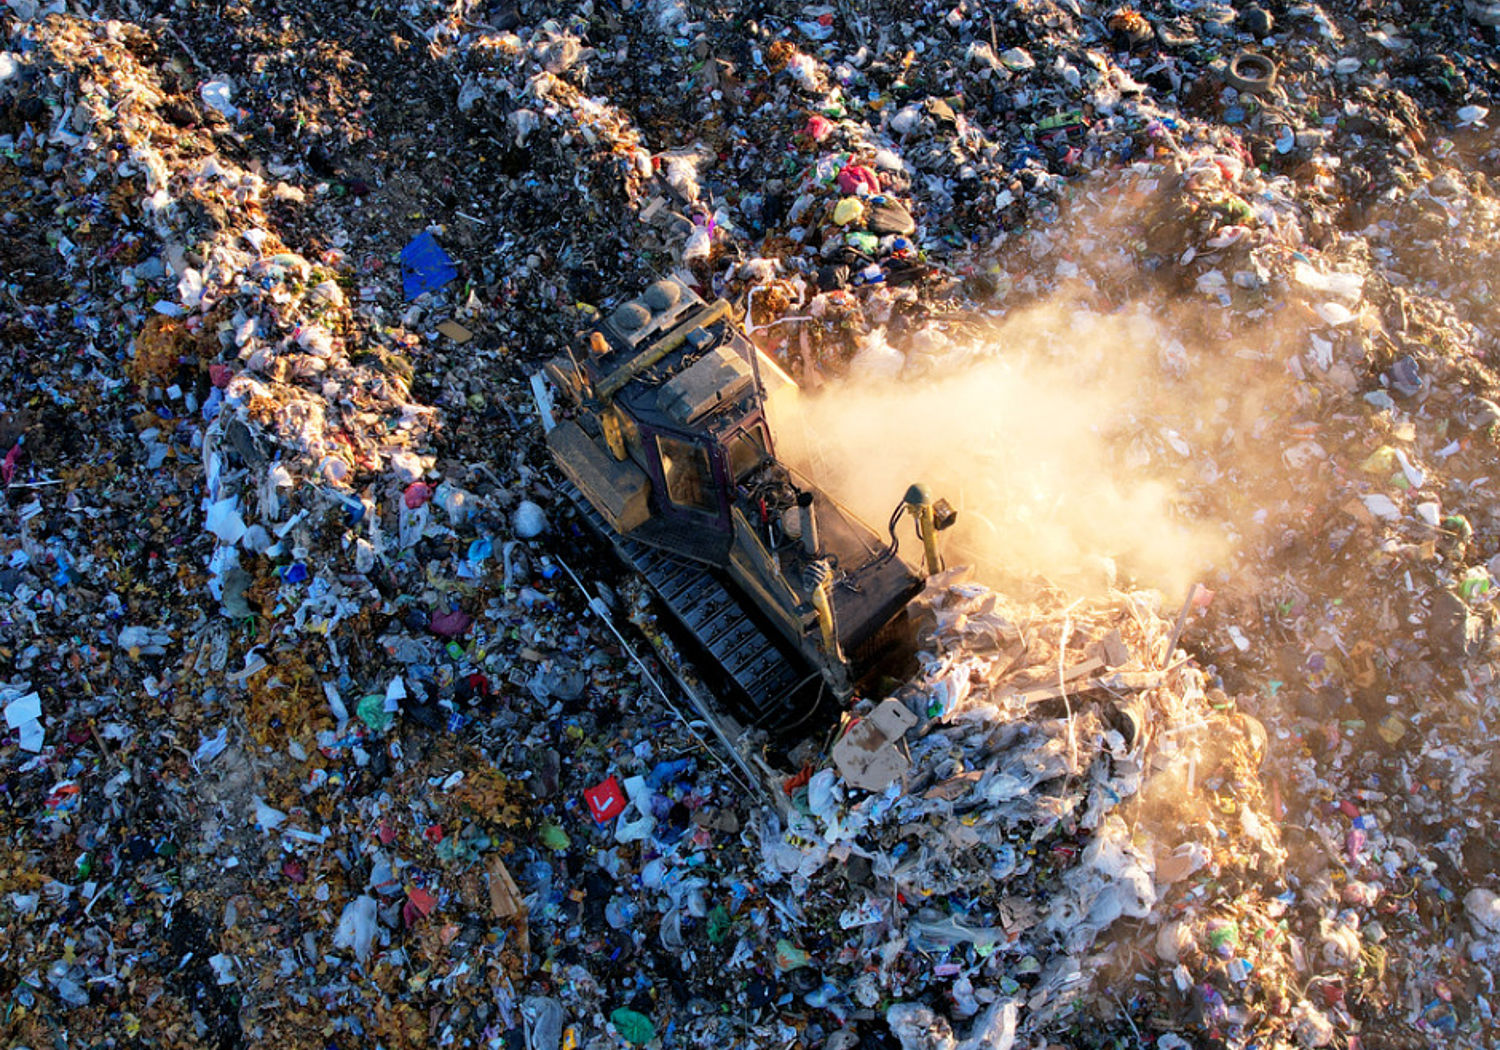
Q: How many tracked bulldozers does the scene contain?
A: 1